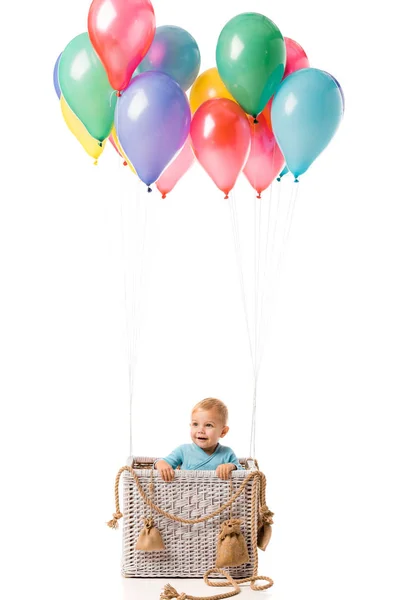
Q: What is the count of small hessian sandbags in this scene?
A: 3